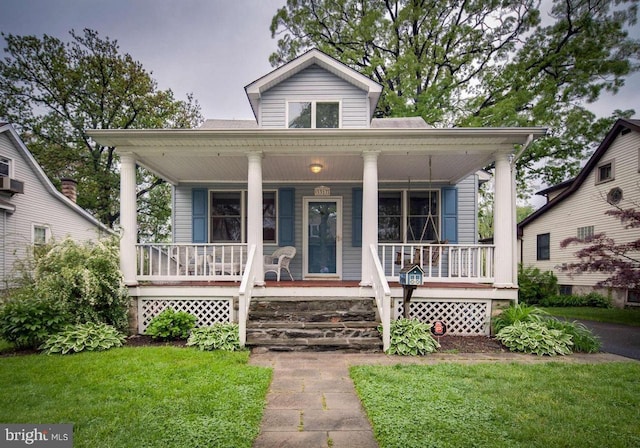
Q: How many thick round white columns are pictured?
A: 4